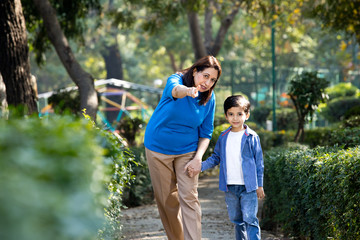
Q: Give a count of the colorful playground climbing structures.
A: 1